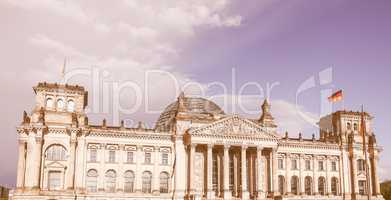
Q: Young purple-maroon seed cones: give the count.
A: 0